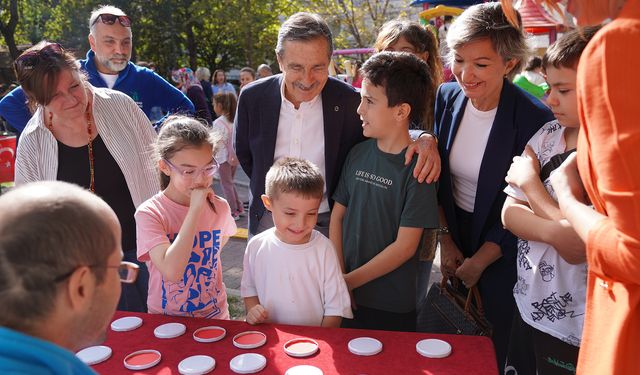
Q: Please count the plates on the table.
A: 12